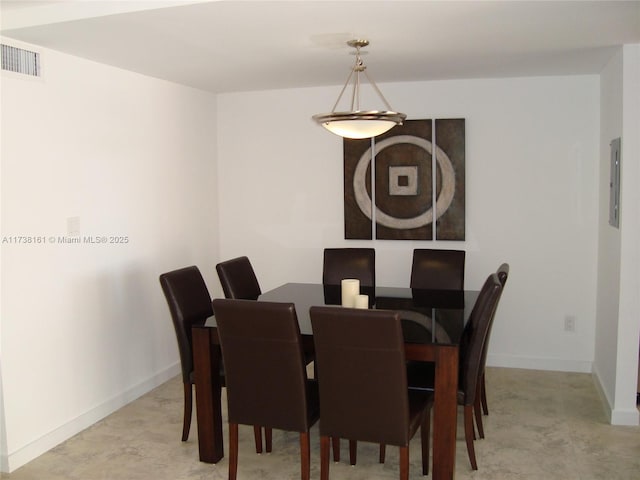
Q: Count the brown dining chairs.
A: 8